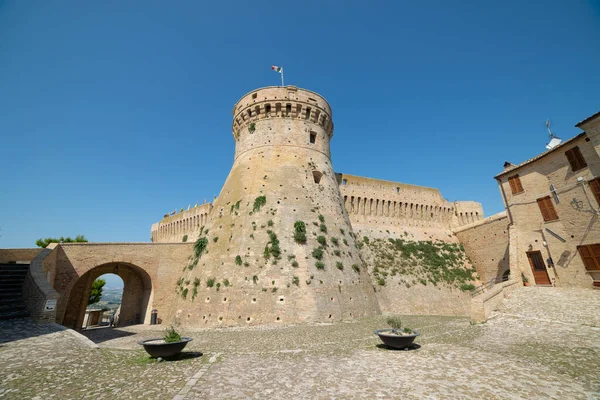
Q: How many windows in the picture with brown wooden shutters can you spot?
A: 5